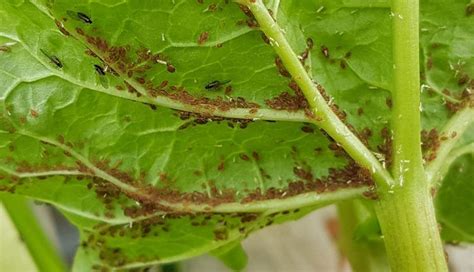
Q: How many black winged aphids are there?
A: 4